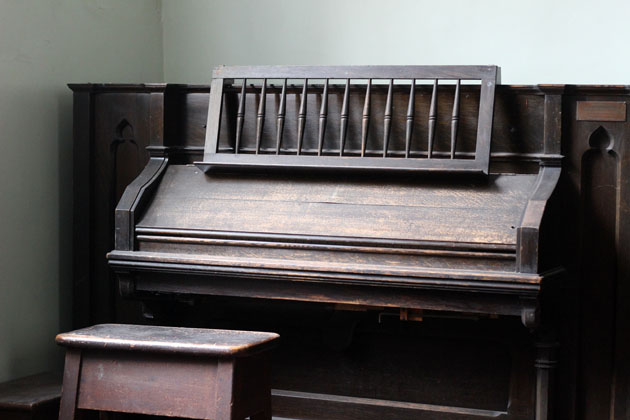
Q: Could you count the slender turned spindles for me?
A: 11